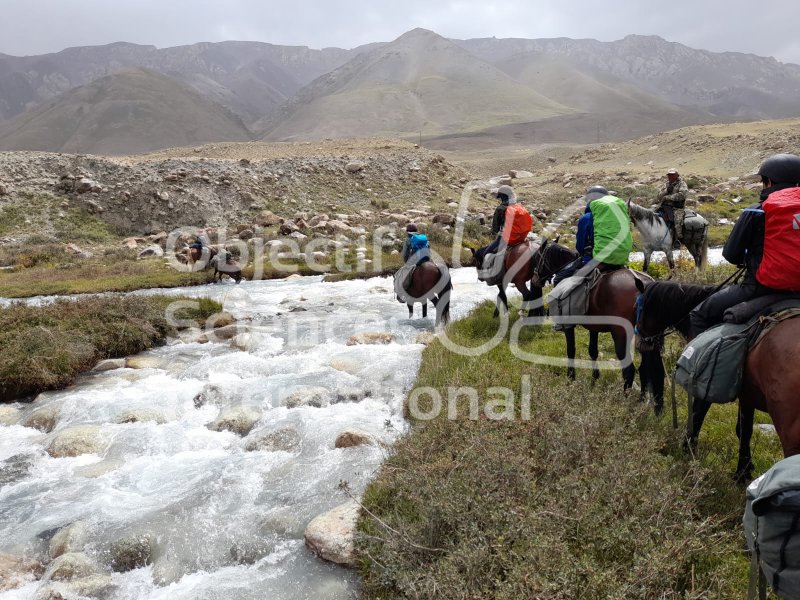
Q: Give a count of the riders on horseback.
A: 6